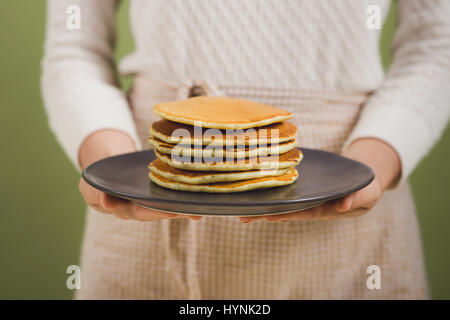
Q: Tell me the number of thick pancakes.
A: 6